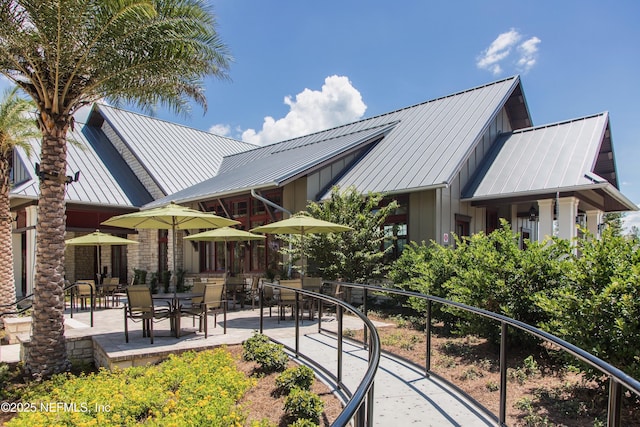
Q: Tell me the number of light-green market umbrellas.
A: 4